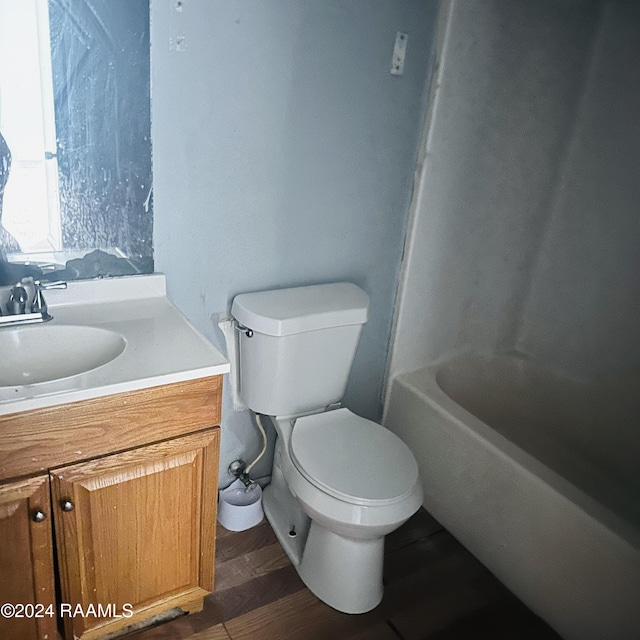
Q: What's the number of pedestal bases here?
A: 1